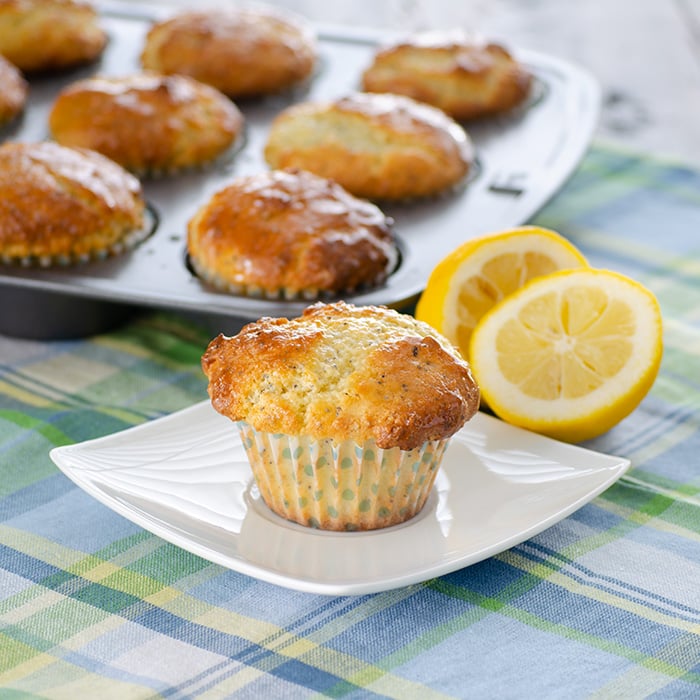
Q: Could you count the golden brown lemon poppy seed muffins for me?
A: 9